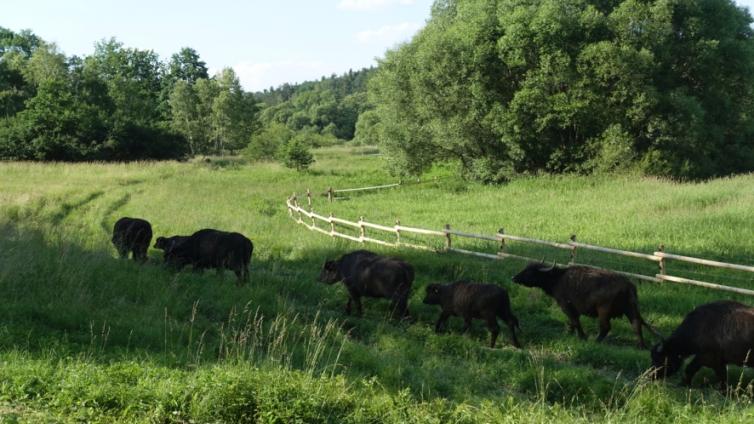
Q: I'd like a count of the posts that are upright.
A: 13